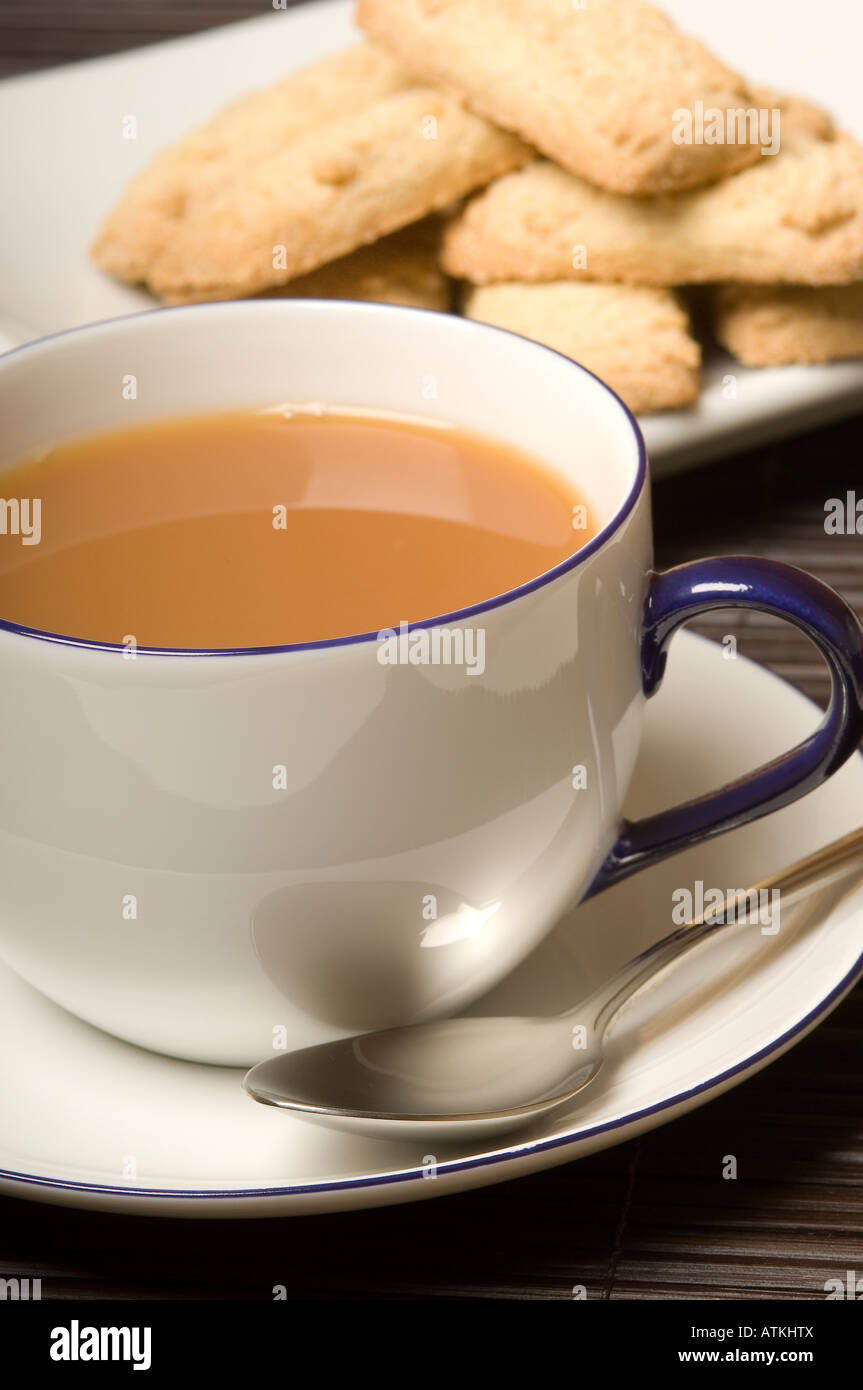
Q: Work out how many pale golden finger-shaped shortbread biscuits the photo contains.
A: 8